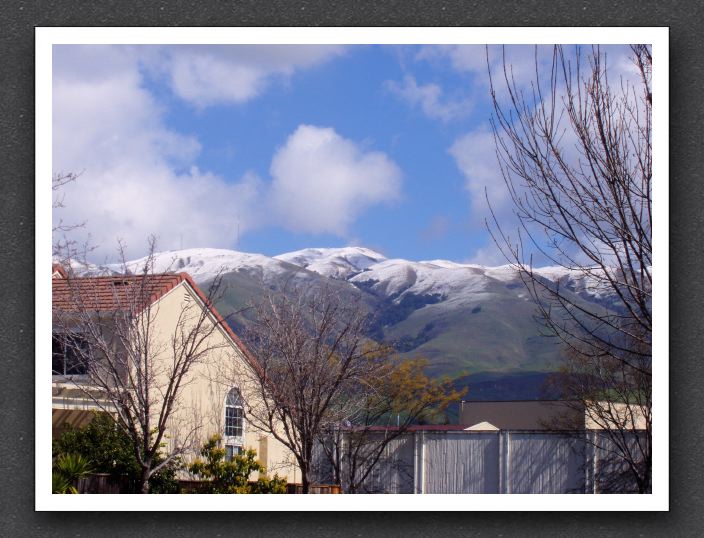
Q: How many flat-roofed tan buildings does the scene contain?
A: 1